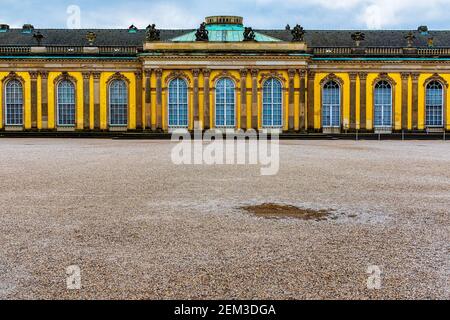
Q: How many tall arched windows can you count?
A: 9